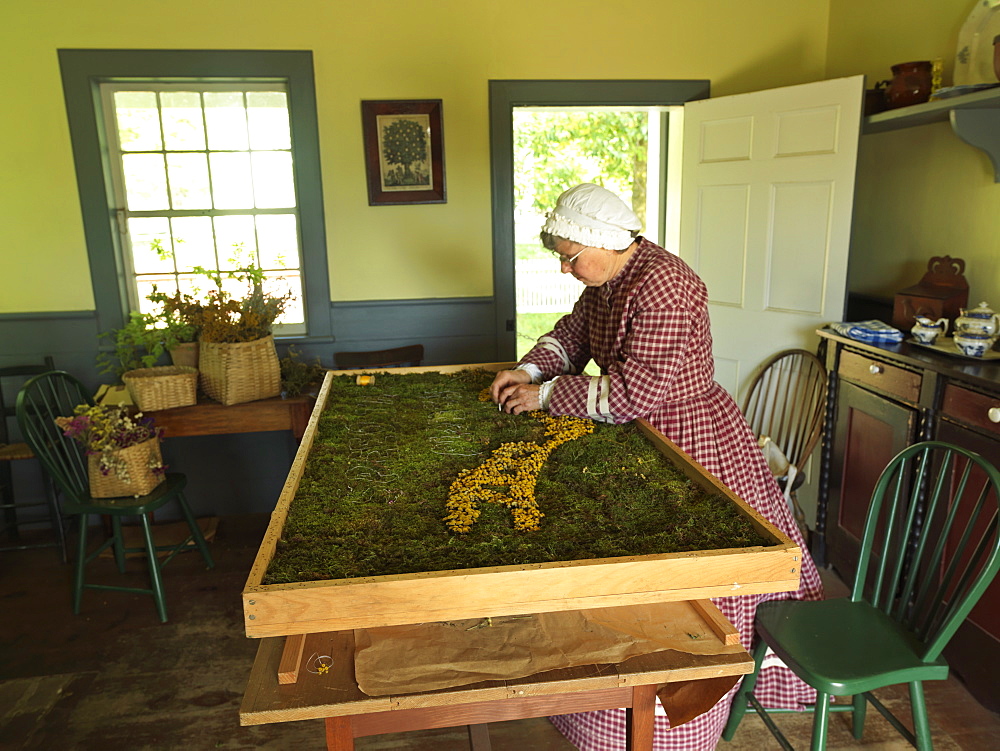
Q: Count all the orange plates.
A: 0